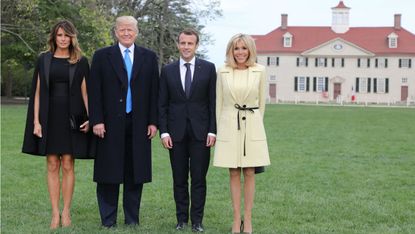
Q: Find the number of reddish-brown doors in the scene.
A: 3